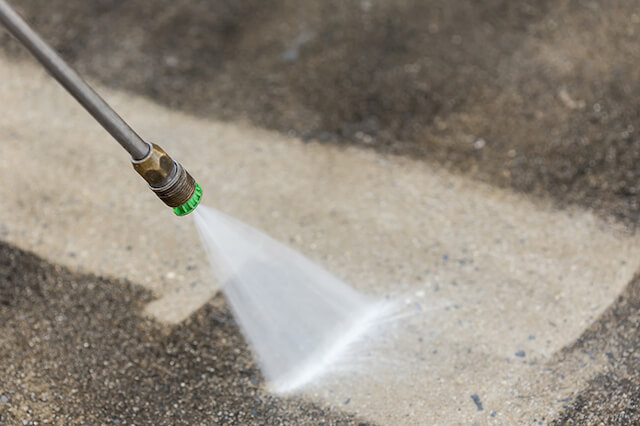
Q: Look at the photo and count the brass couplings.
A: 1